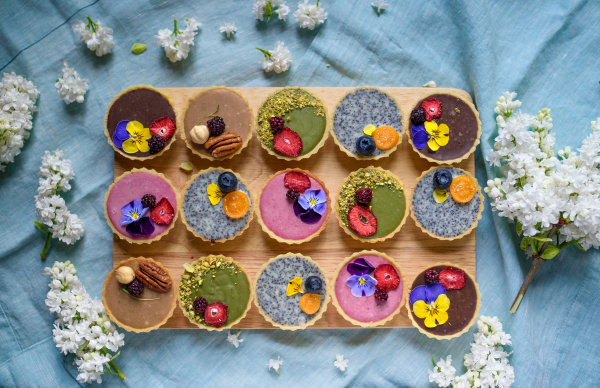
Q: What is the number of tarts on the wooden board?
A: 15